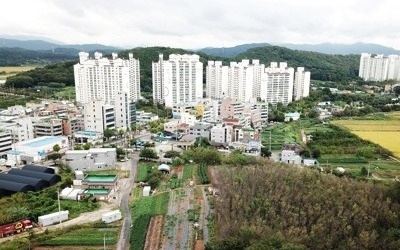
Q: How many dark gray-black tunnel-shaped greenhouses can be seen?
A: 4